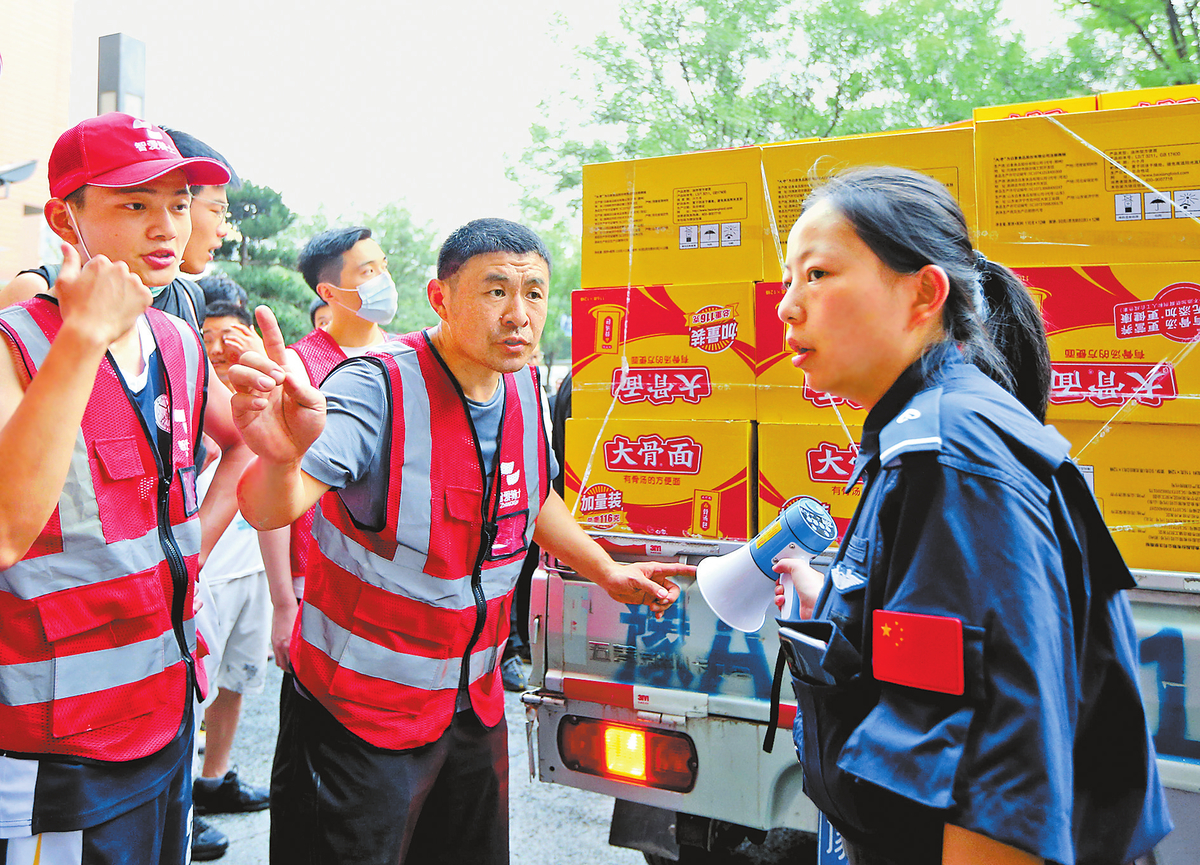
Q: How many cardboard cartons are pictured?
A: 11